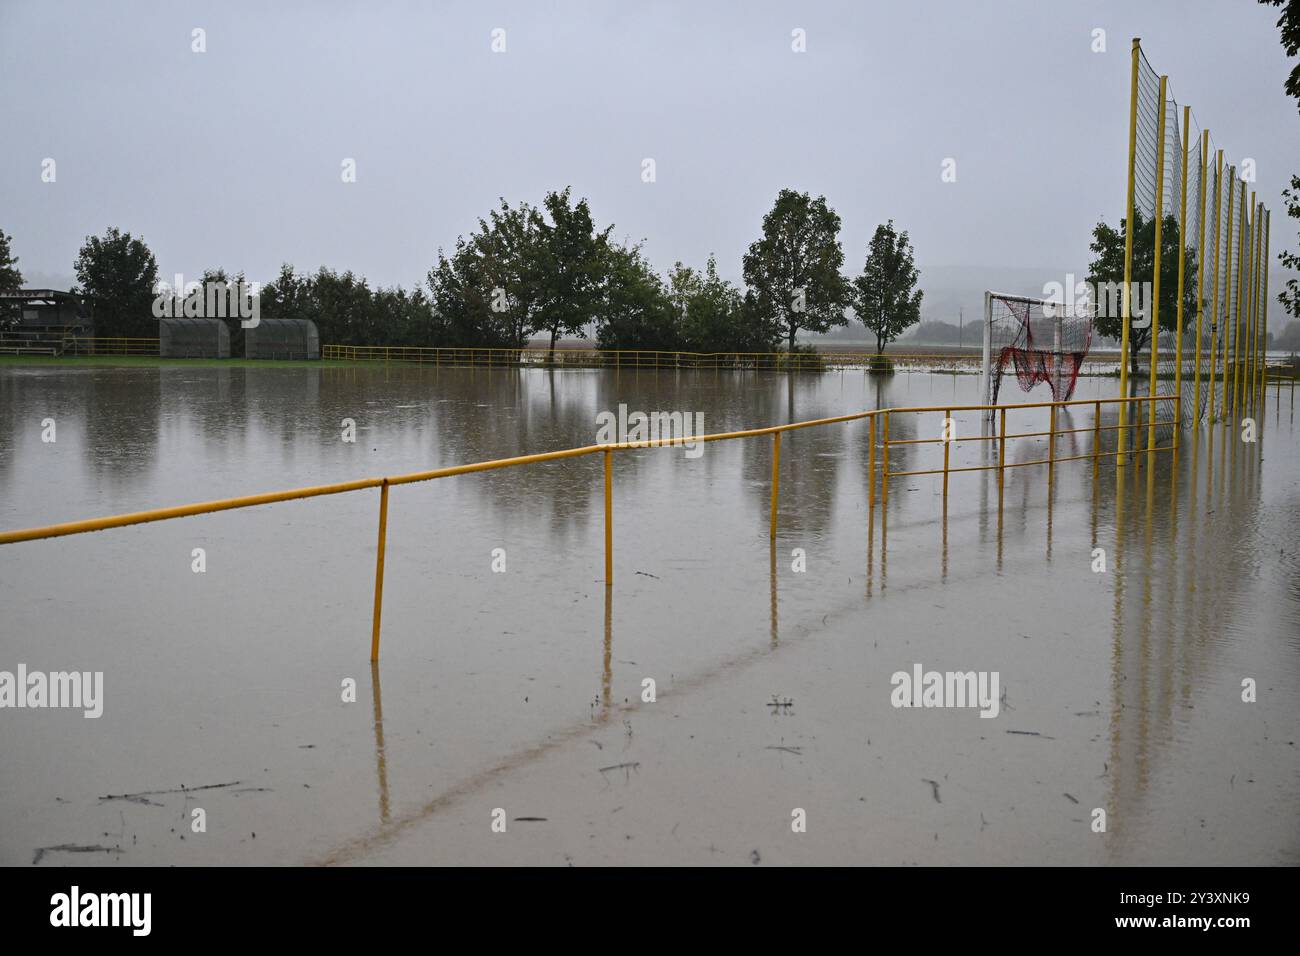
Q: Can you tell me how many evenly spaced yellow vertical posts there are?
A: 10